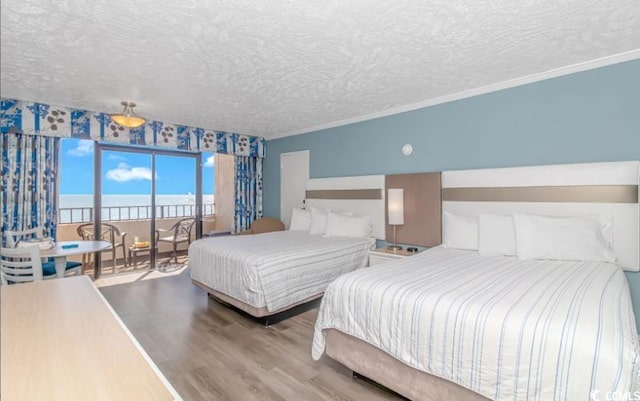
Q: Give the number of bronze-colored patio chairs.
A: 2